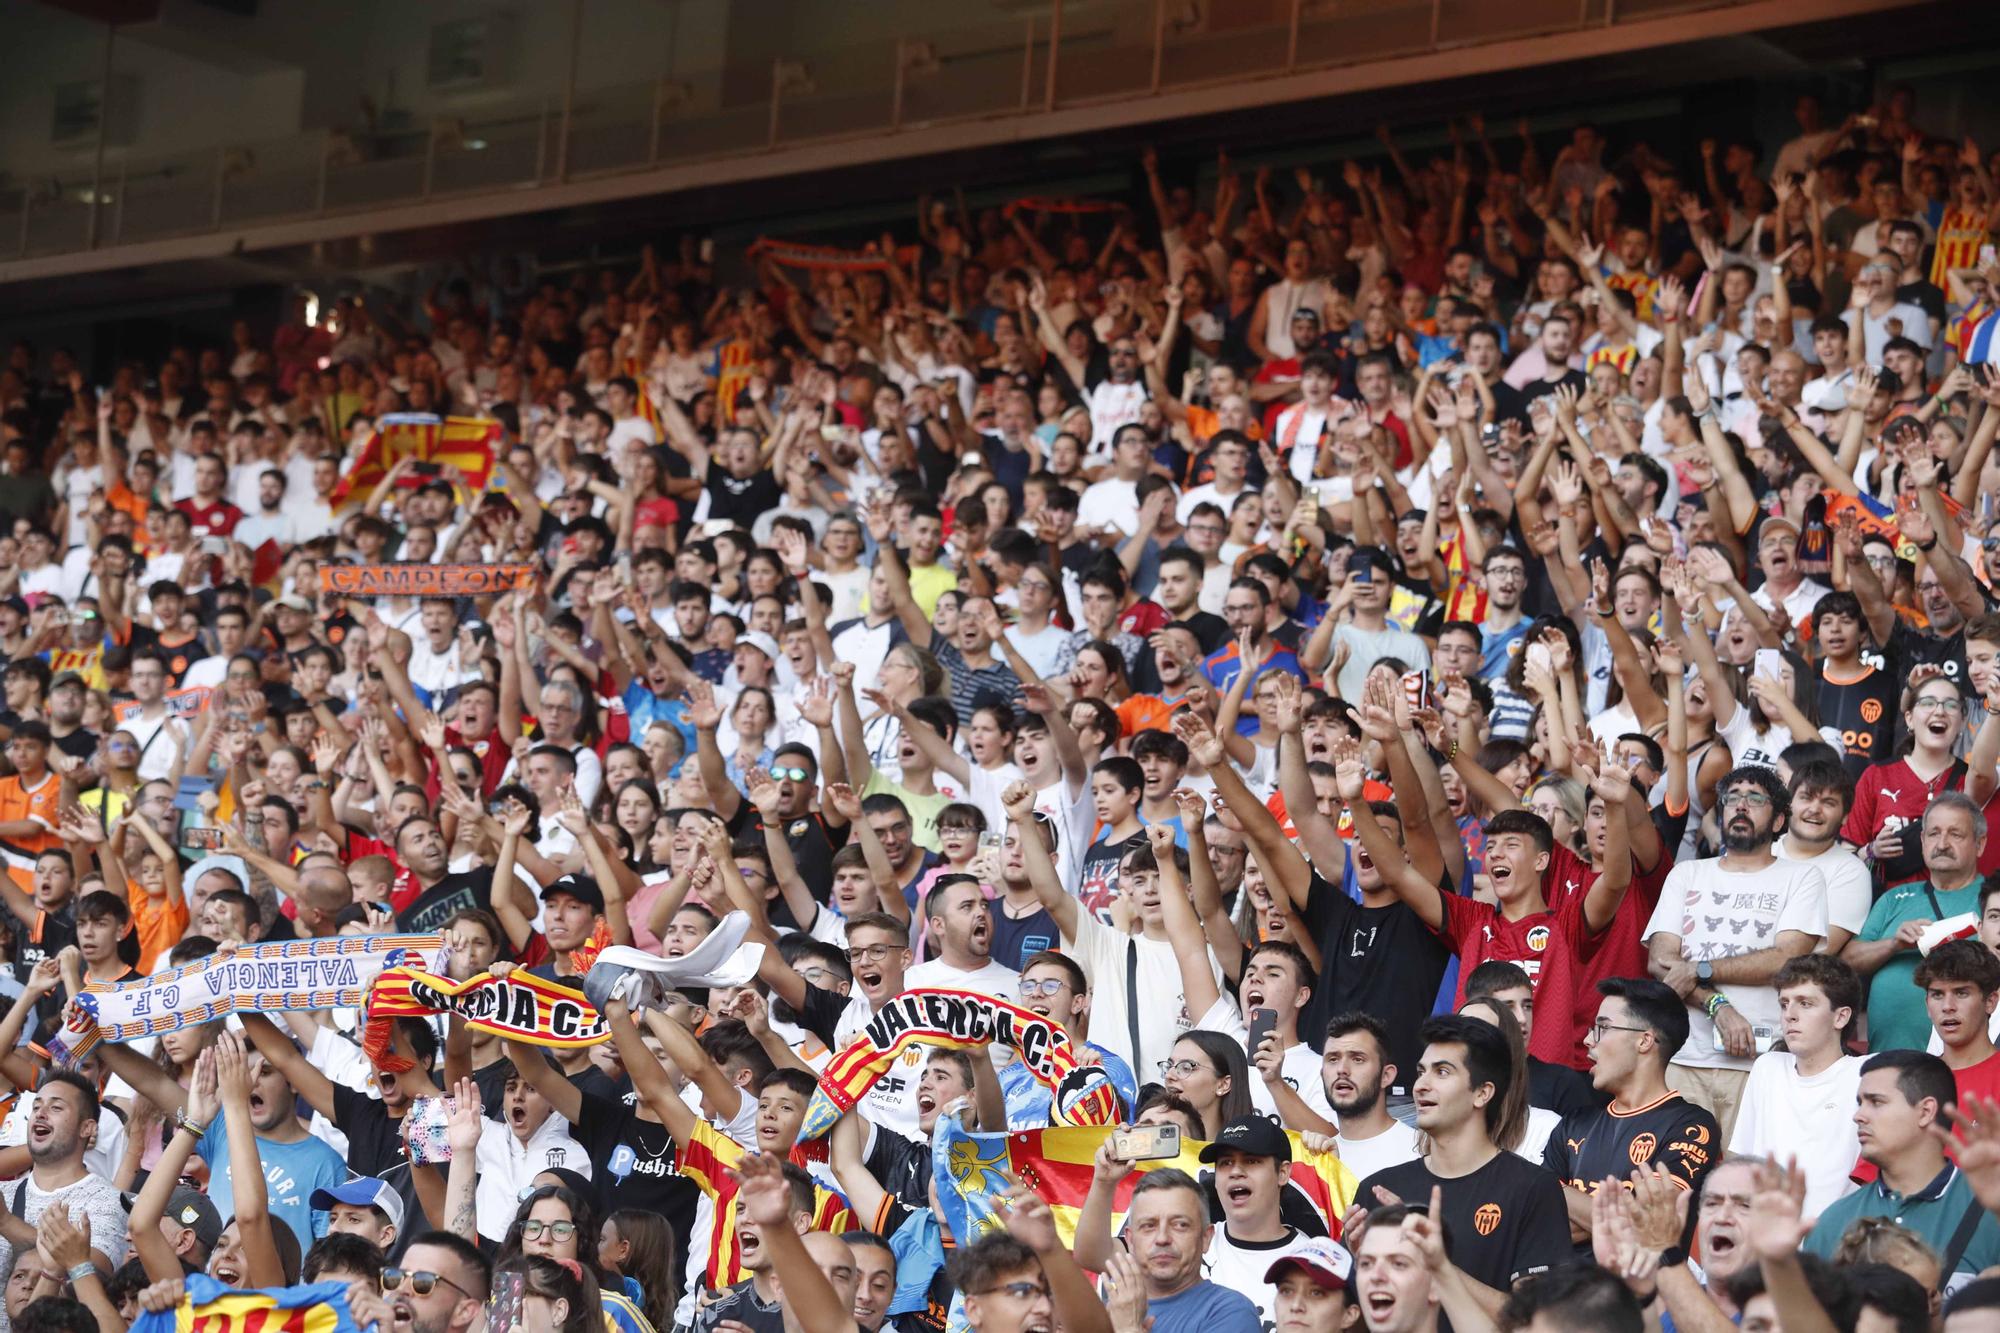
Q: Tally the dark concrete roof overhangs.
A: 1